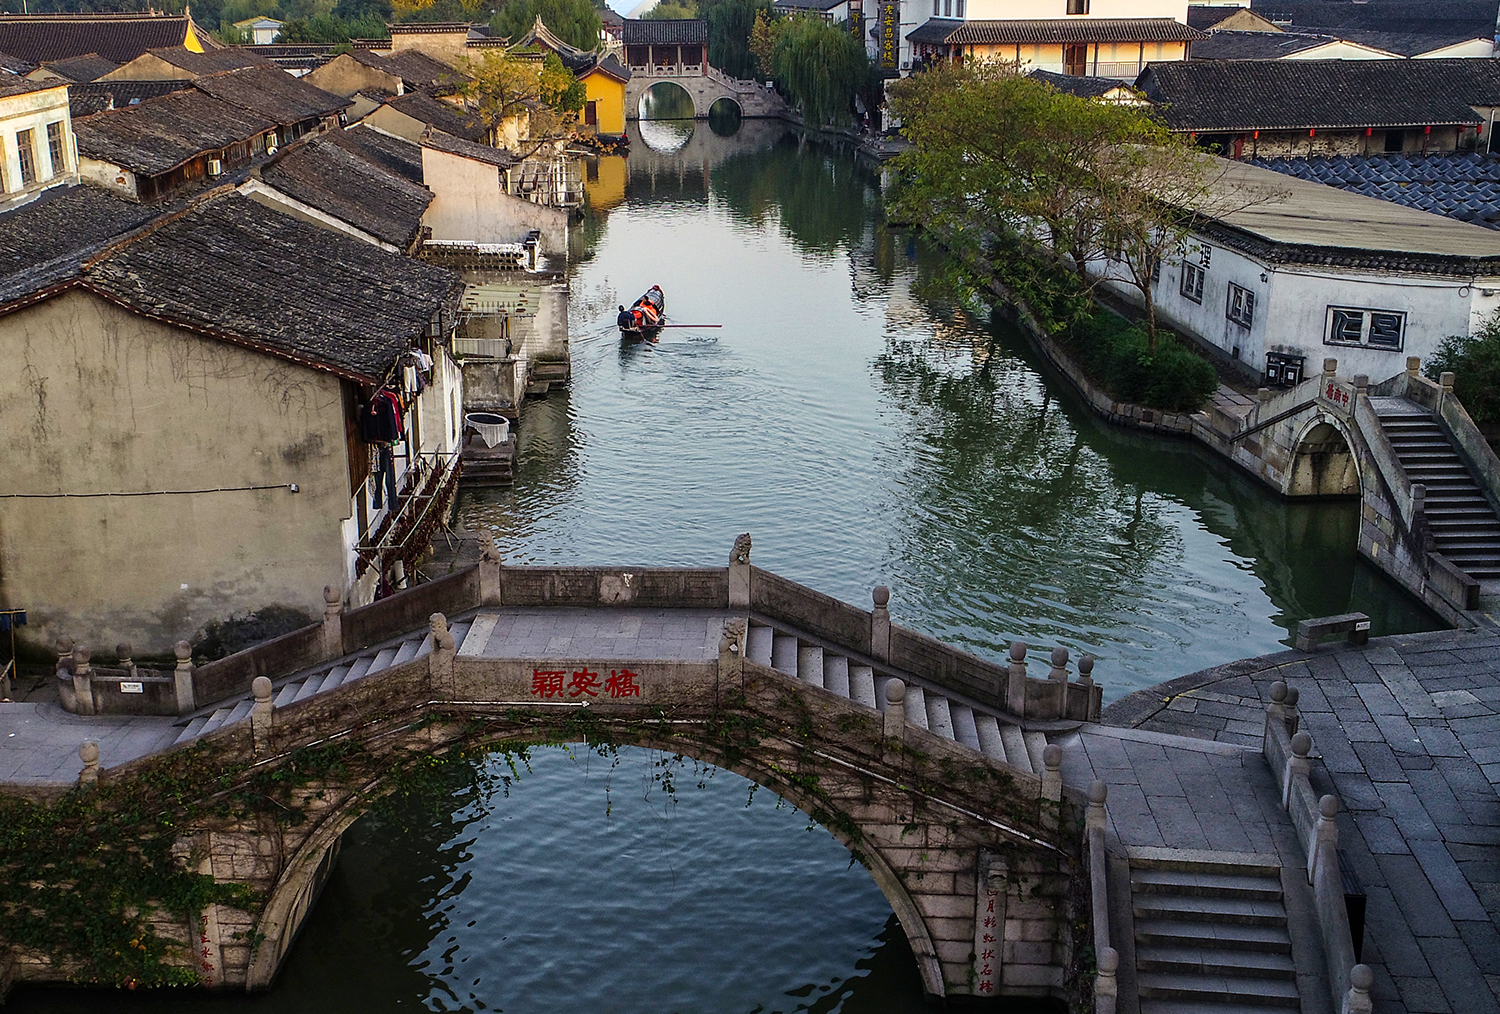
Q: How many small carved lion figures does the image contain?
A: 4